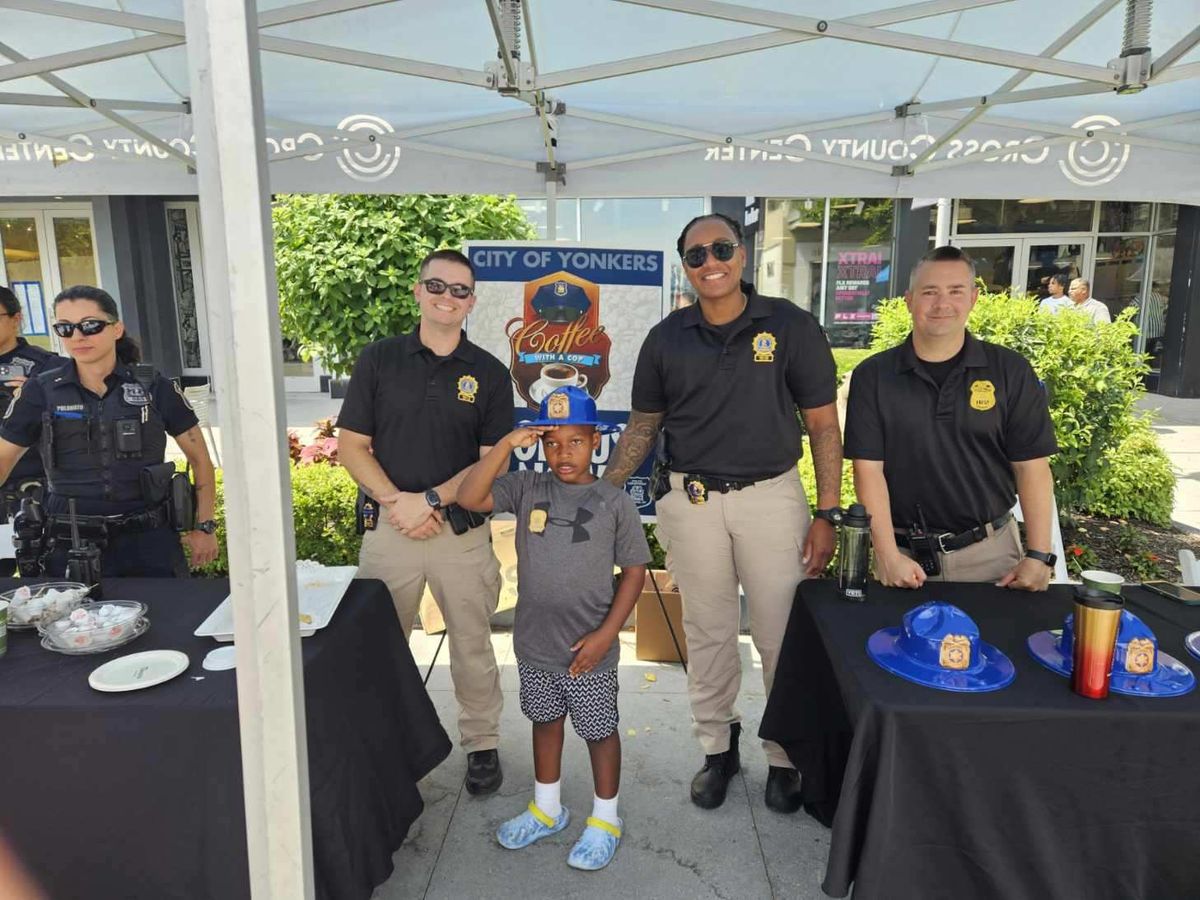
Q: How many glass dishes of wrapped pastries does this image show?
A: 2